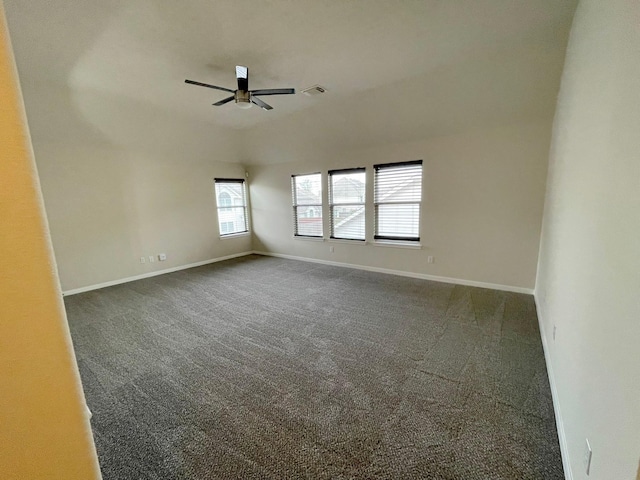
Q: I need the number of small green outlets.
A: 0